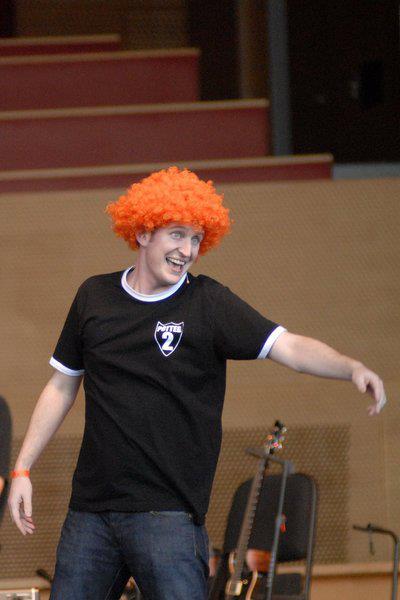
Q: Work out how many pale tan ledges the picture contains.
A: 4